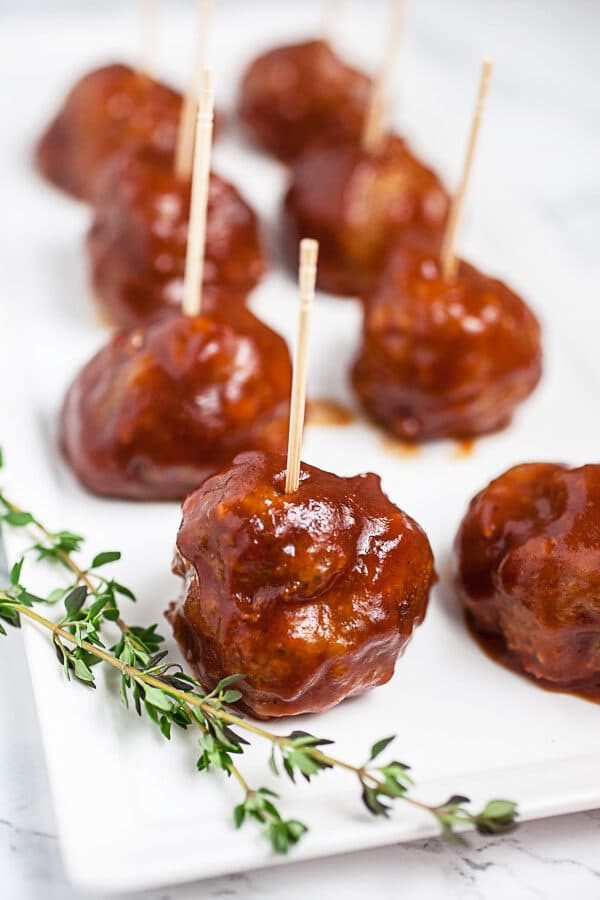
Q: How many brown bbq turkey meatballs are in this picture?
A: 8